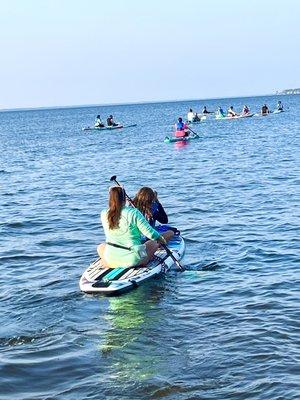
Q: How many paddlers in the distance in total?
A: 11